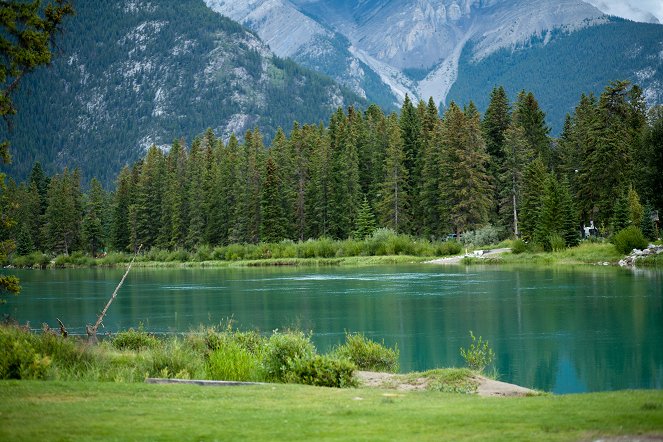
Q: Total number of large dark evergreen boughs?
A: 1